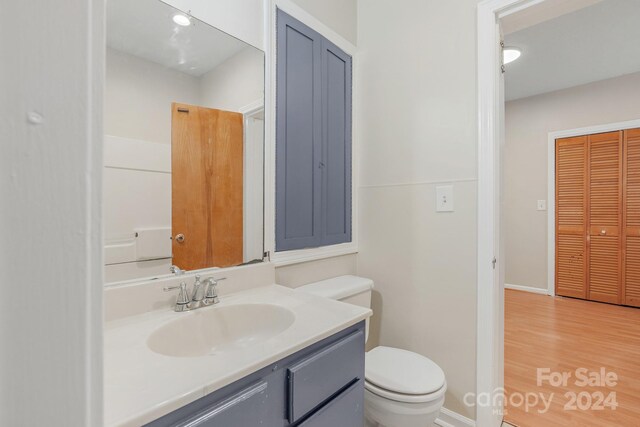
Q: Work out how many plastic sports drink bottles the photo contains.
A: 0